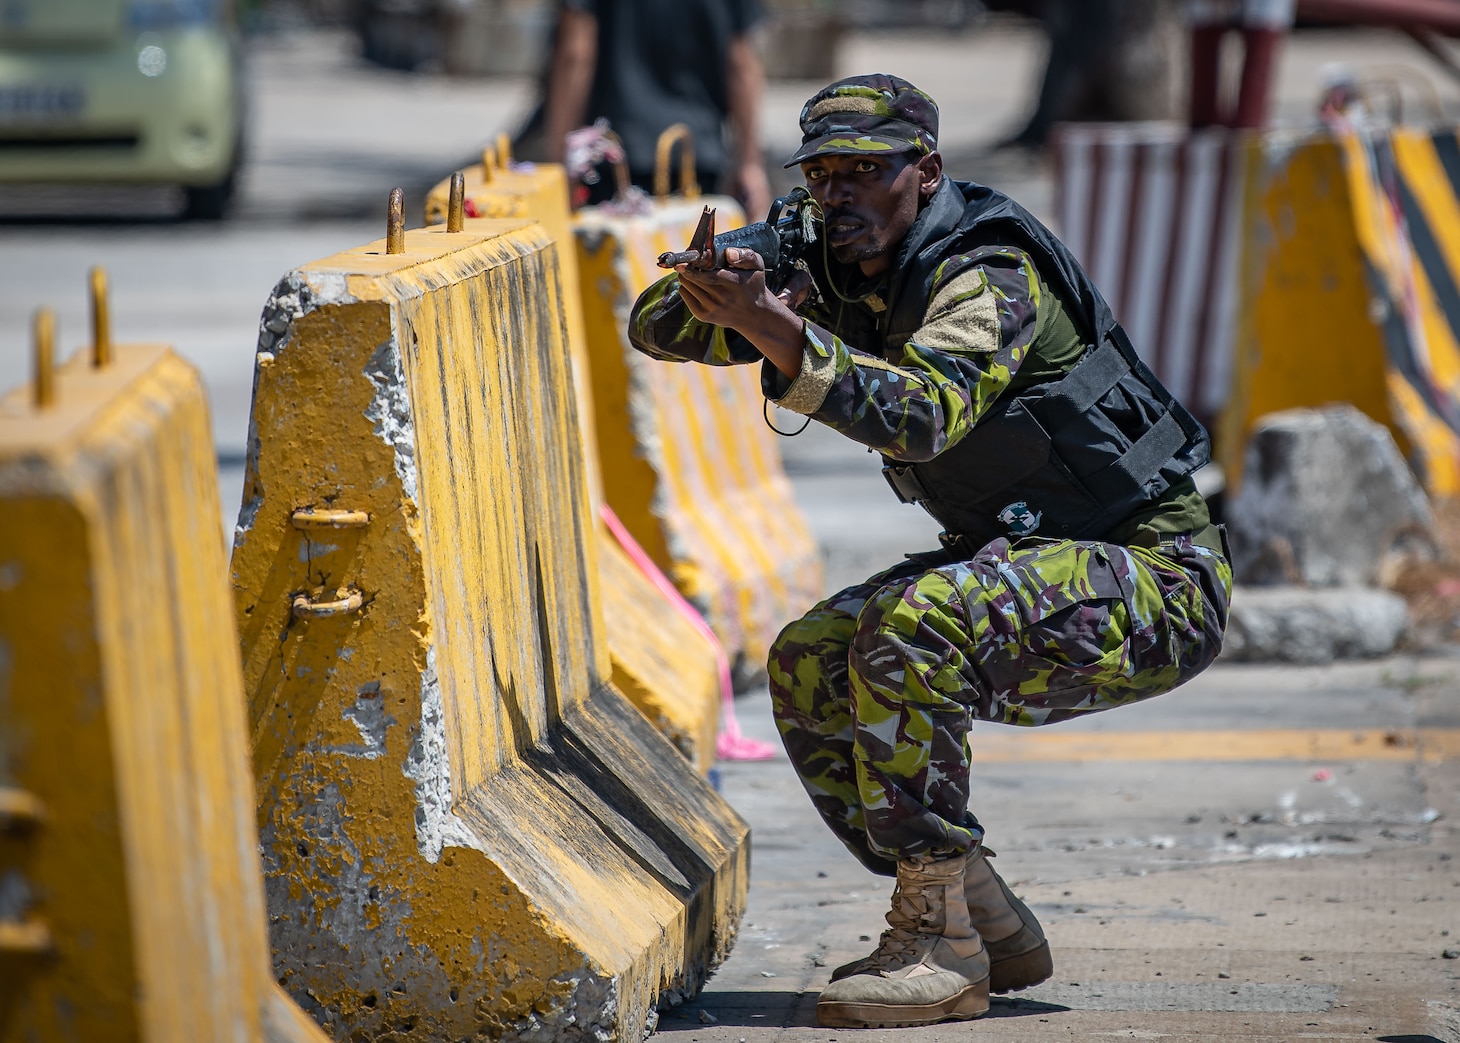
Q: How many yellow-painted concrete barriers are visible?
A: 5